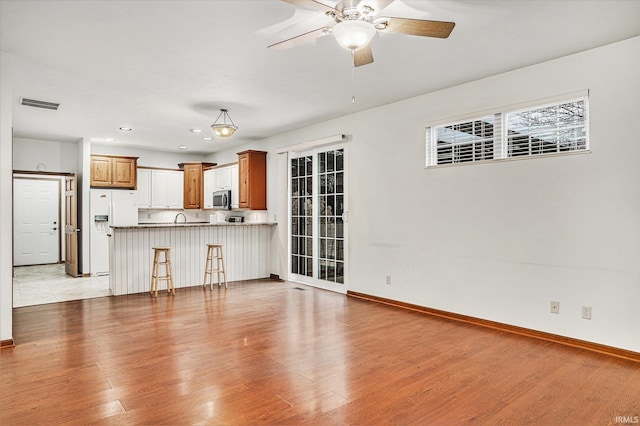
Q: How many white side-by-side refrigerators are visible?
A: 1